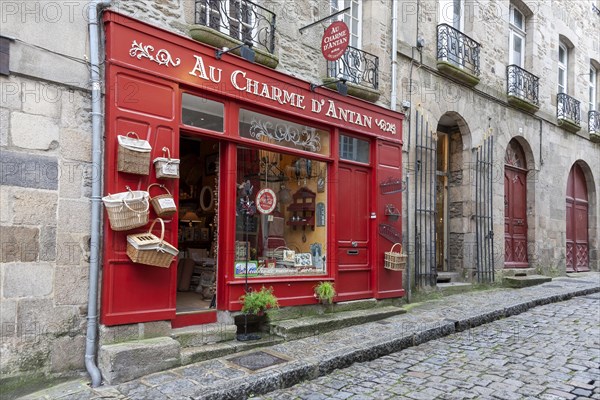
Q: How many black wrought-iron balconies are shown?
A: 6